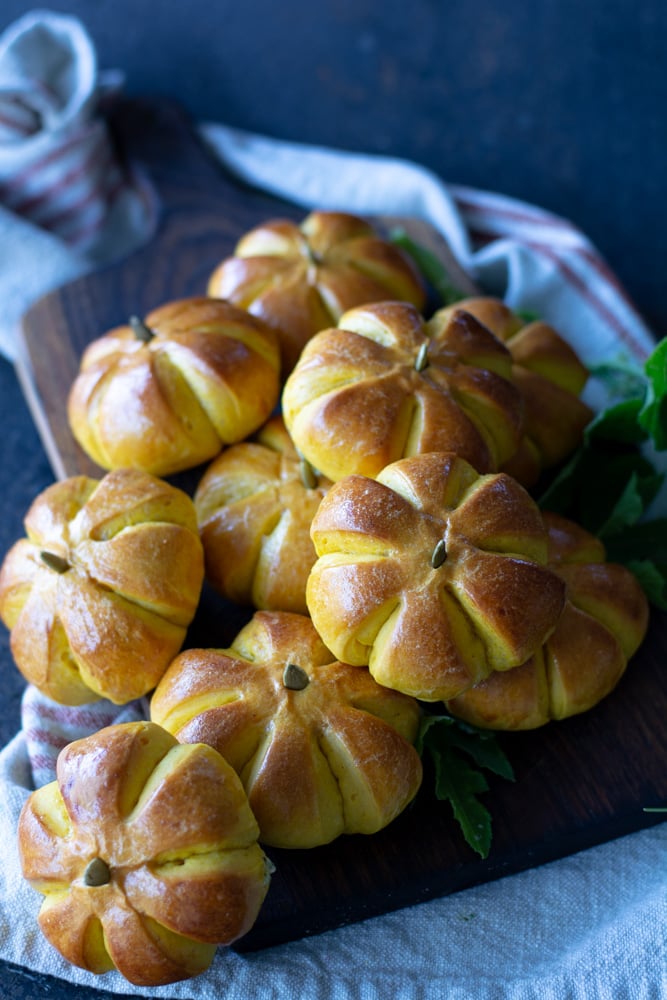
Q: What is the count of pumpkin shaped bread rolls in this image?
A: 10